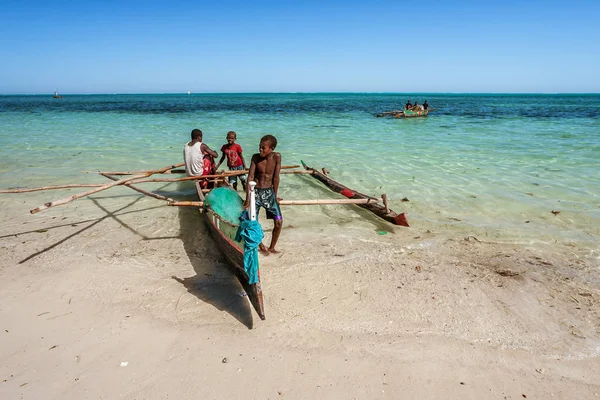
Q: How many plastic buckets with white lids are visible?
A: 0